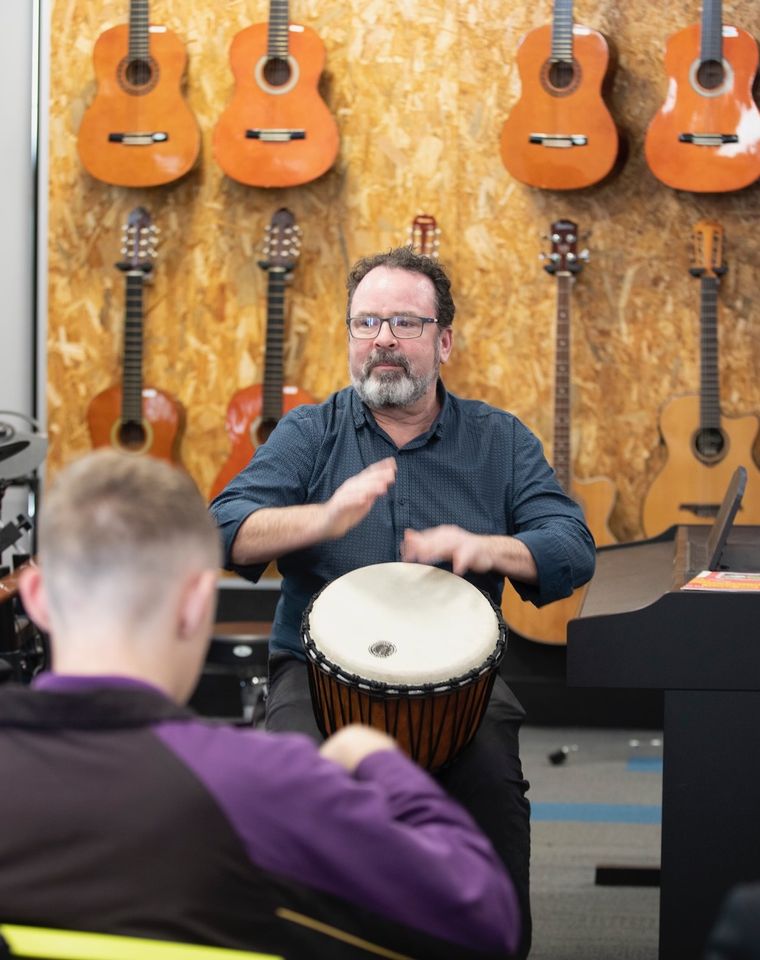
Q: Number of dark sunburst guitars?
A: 0